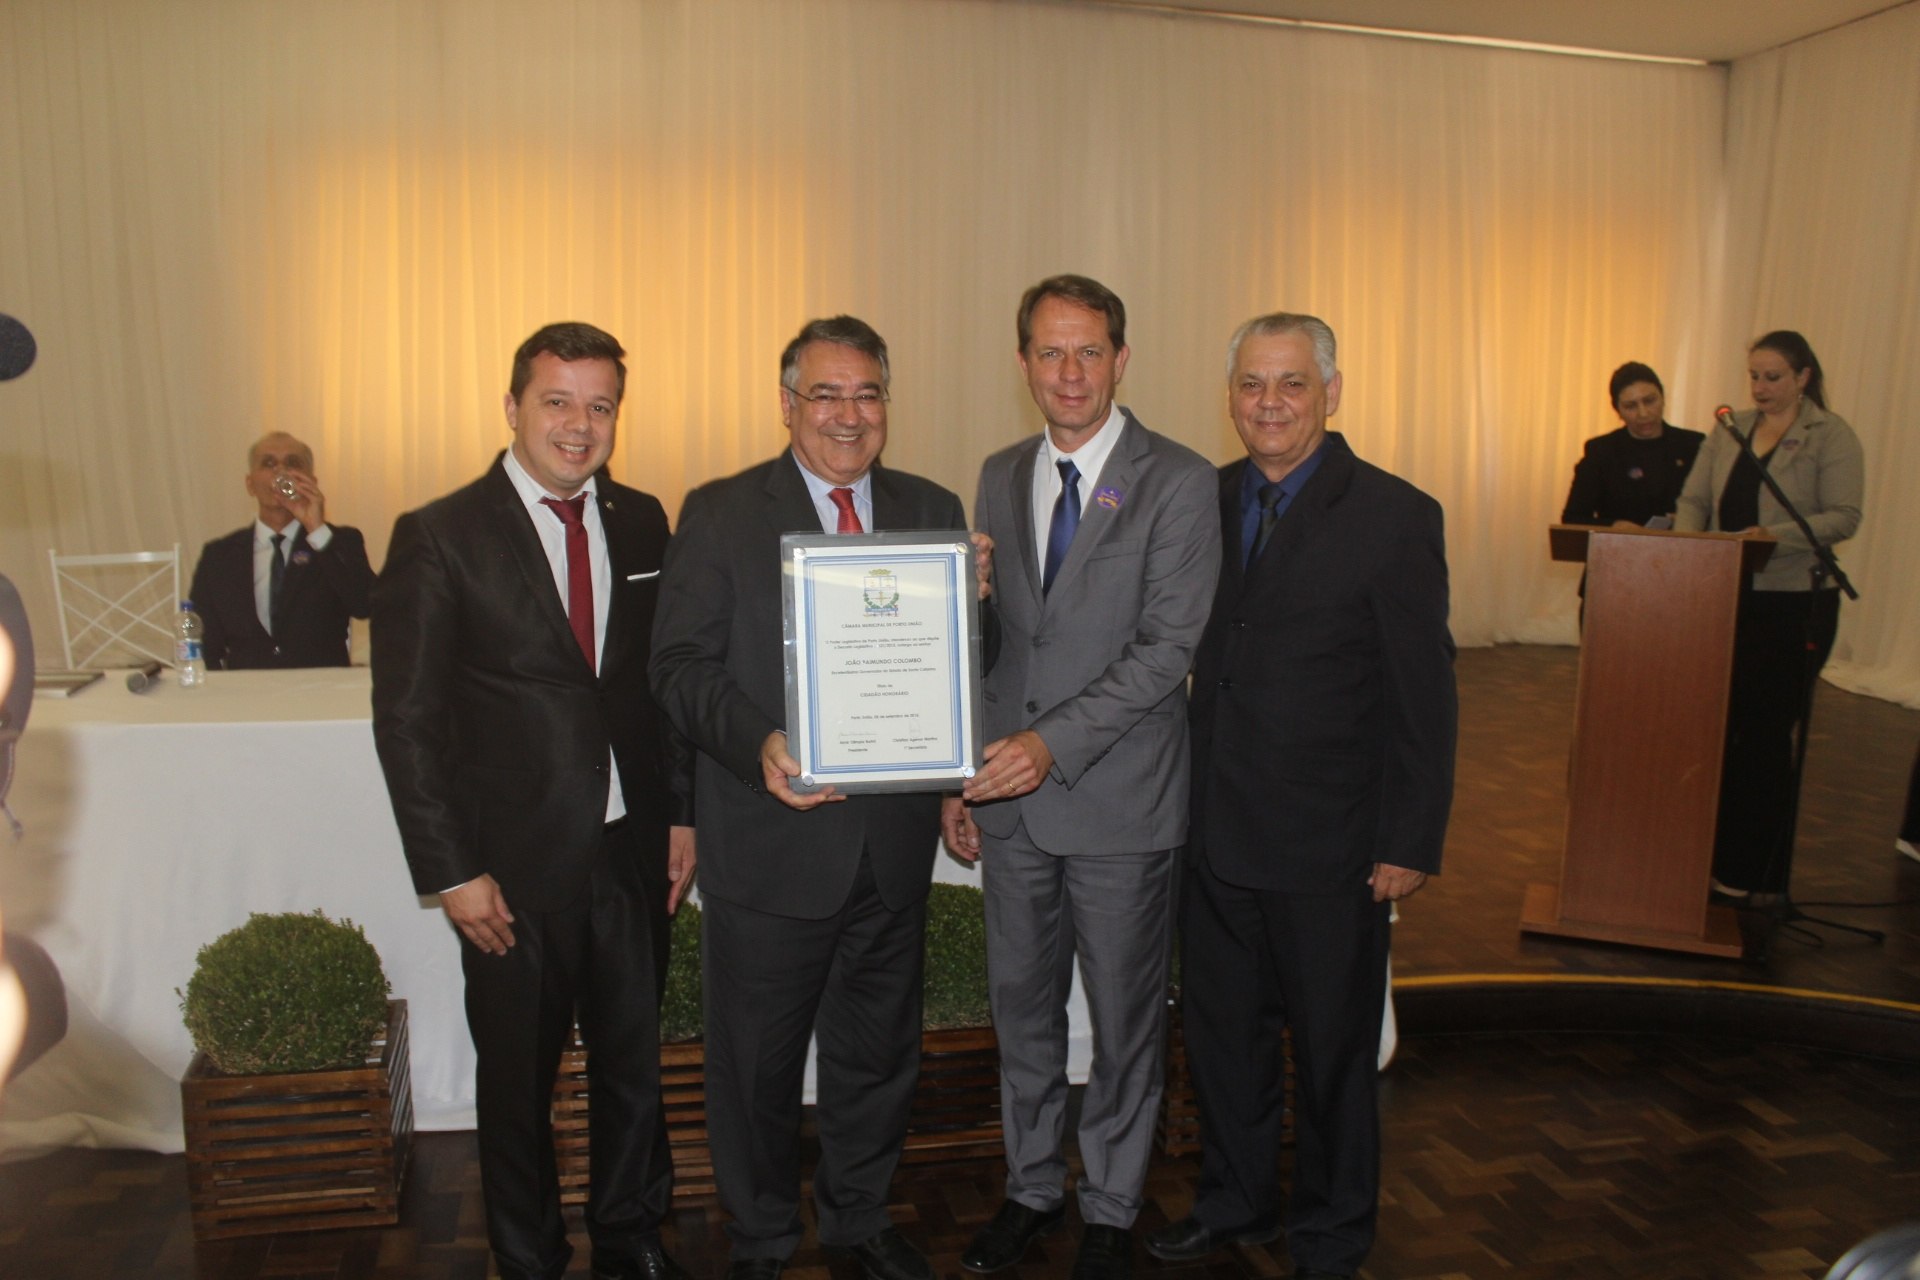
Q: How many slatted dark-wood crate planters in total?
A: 4